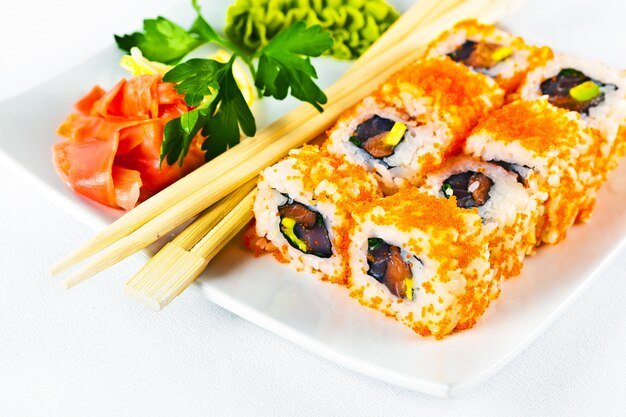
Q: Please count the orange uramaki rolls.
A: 8